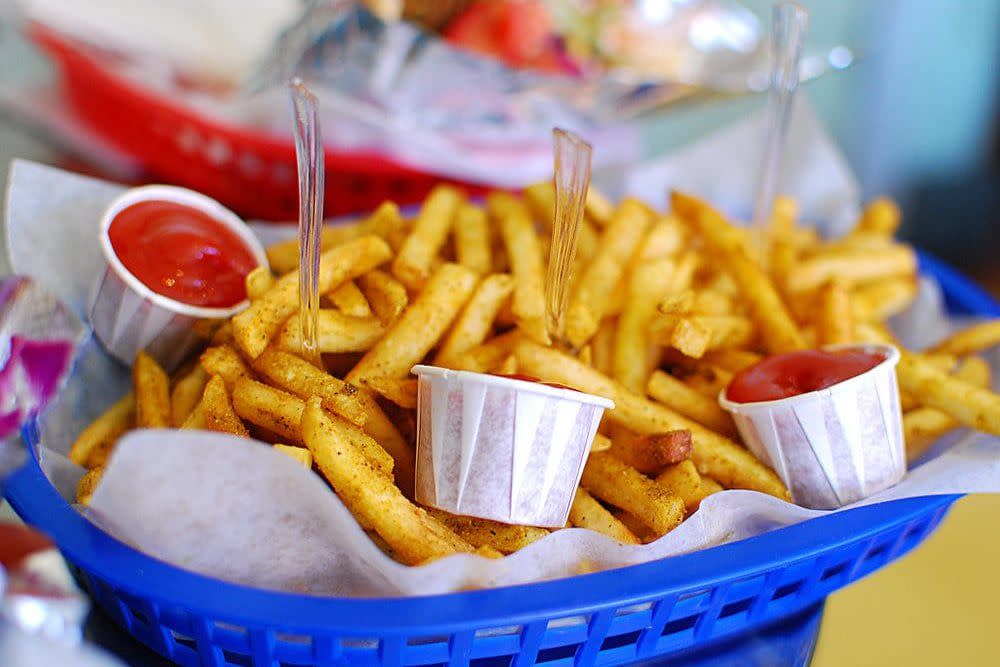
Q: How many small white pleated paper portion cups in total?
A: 3